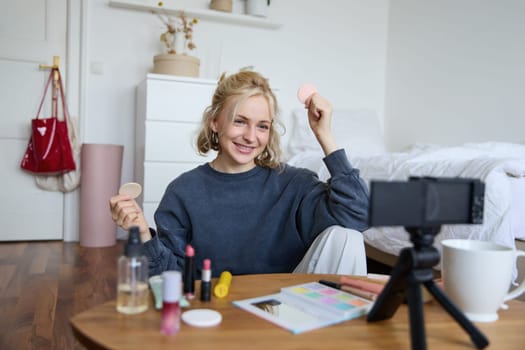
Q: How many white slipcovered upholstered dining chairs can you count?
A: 0